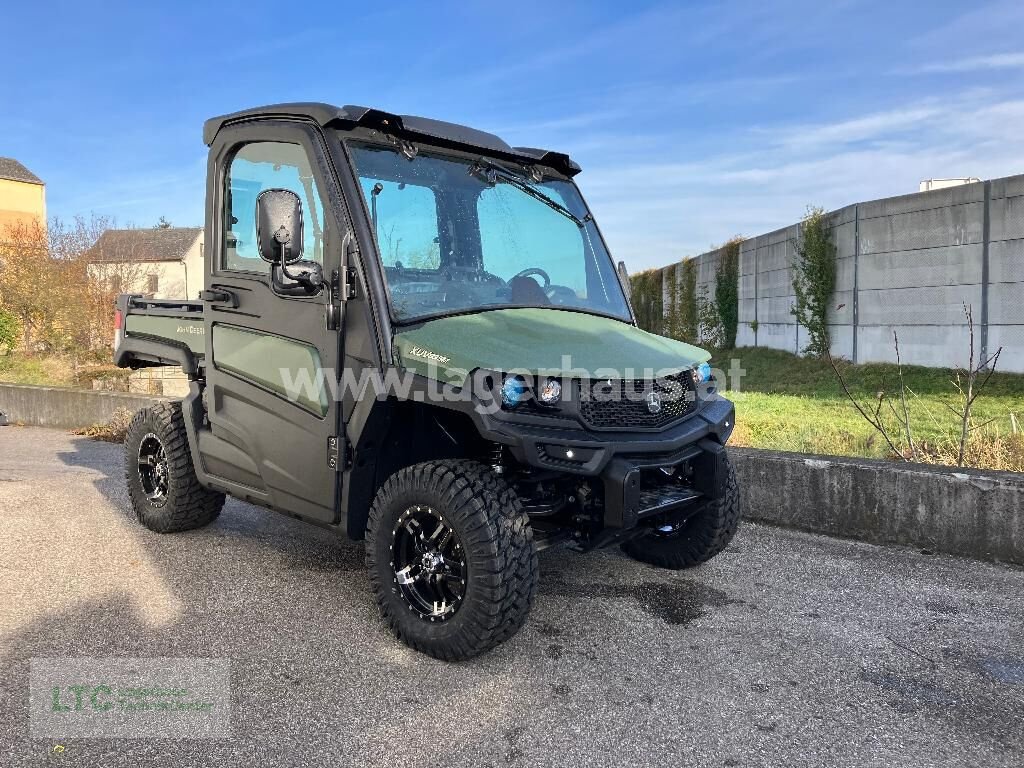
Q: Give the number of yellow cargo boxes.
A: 0